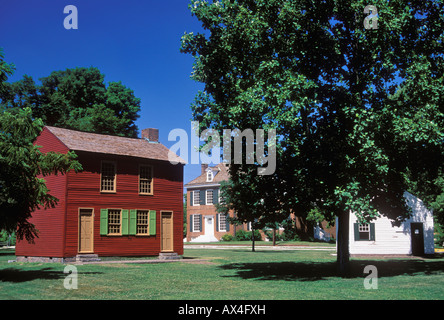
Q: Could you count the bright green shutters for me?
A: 4